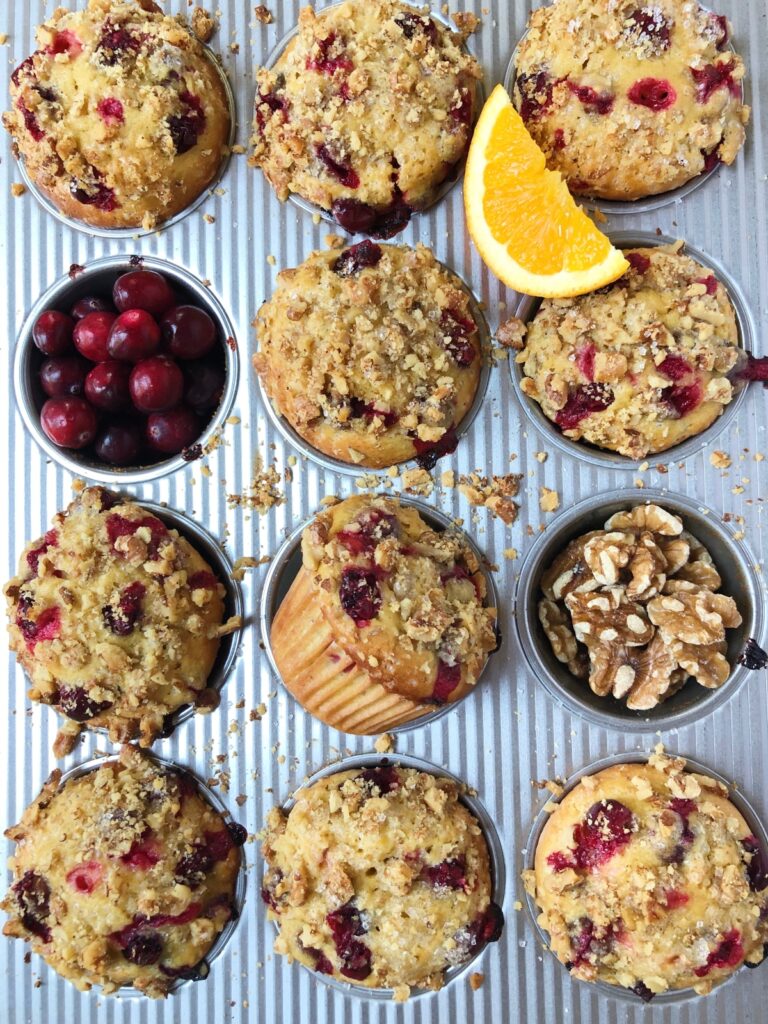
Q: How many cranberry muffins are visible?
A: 10